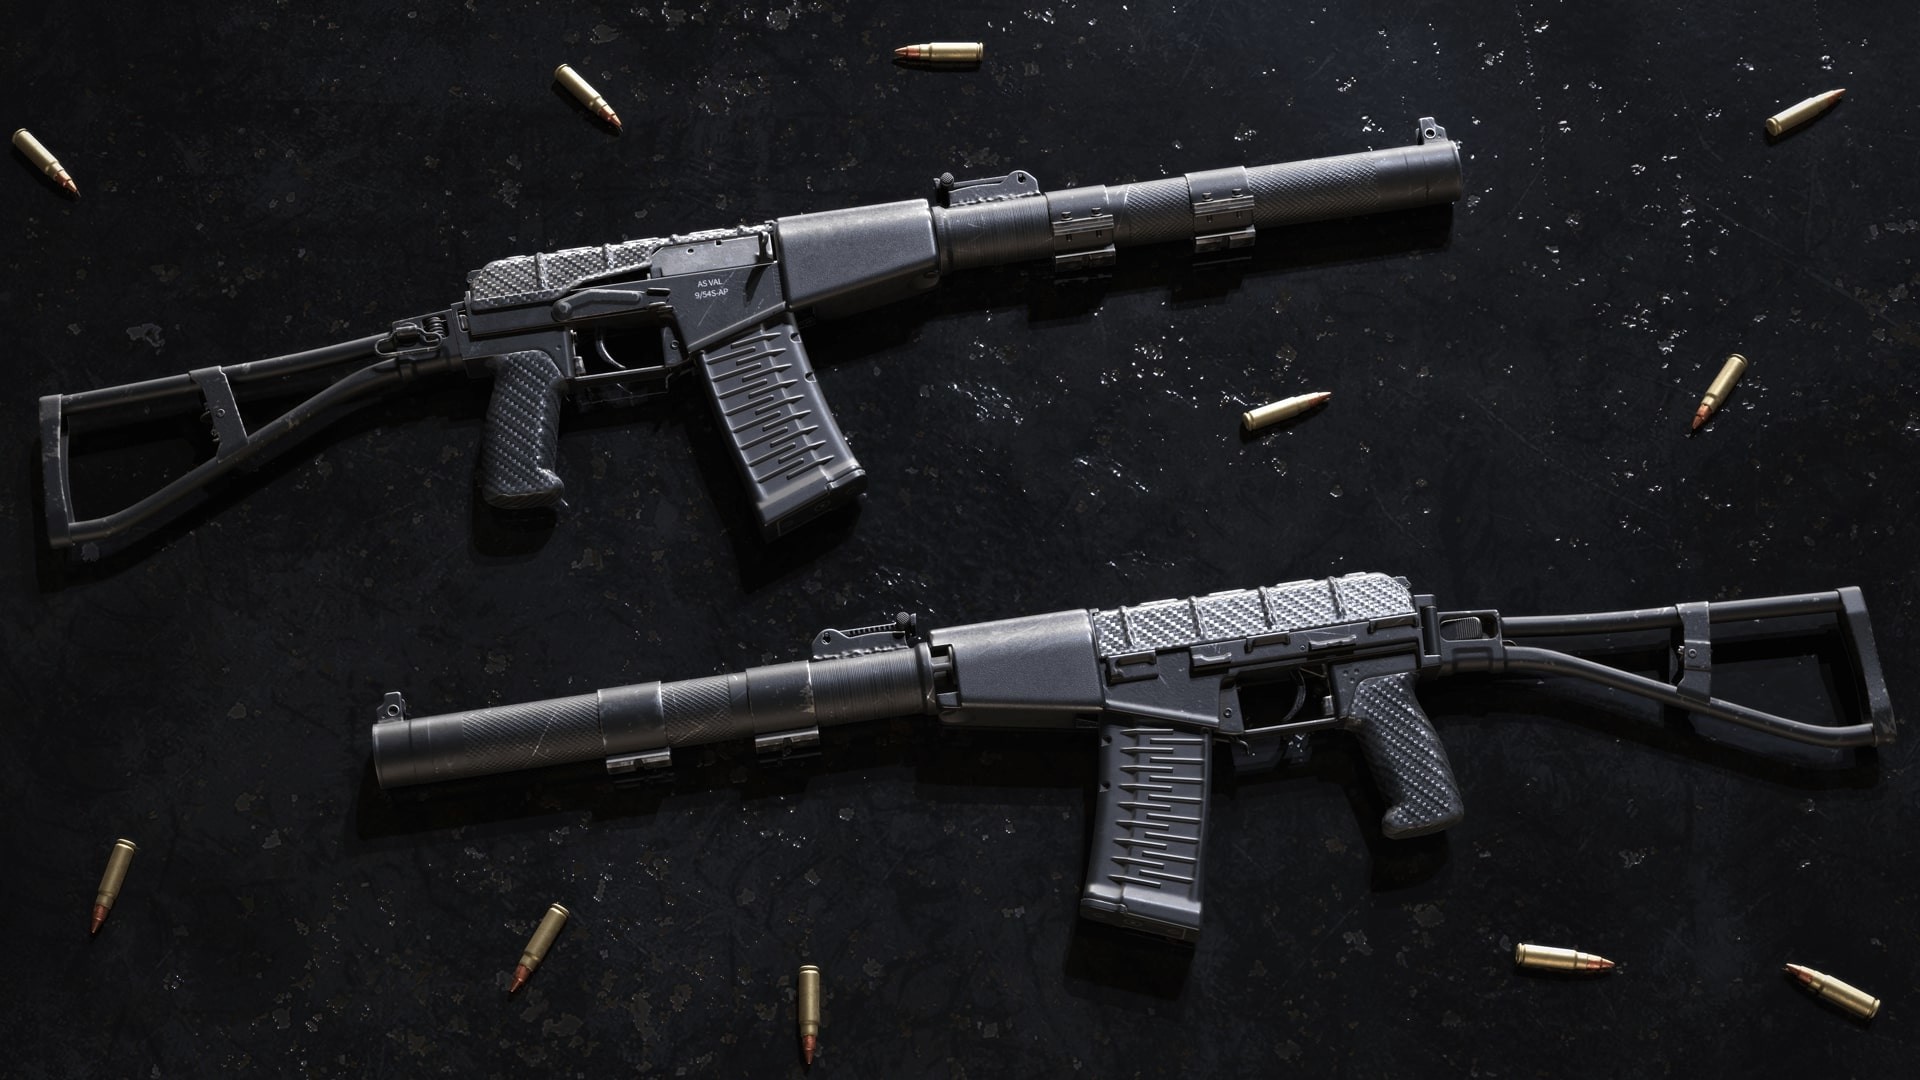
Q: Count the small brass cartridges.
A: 11